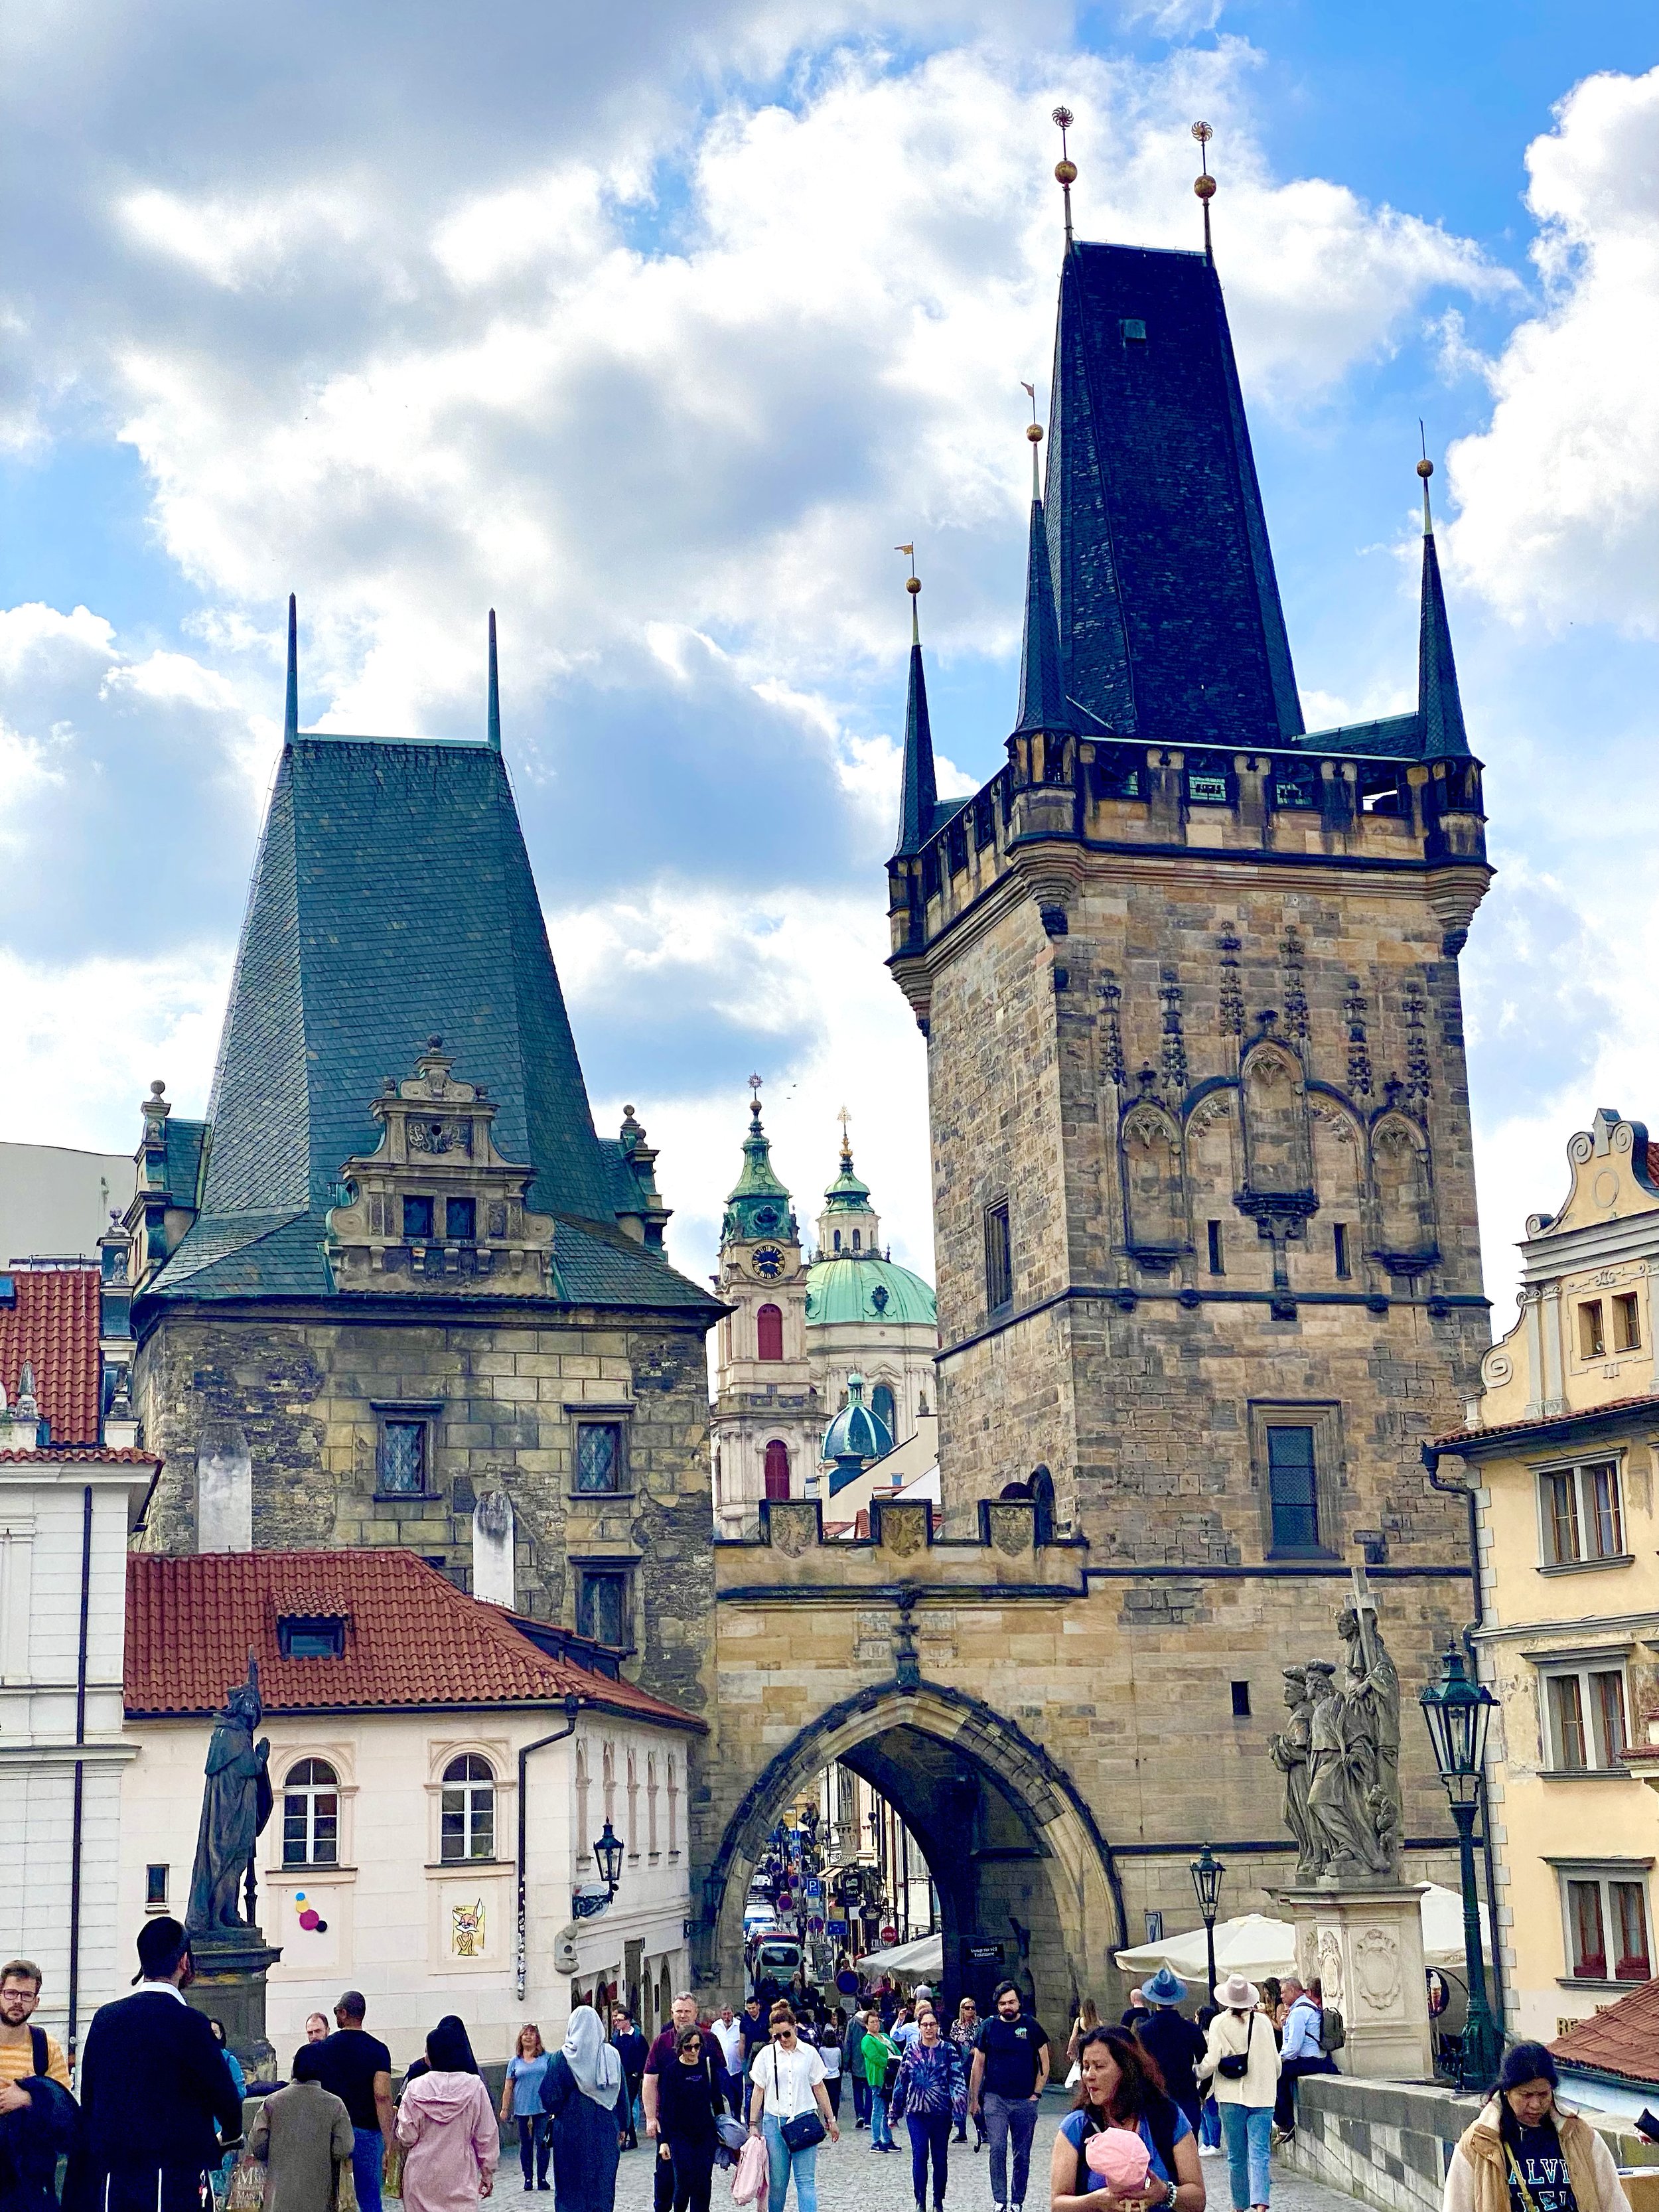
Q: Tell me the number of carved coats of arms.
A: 3